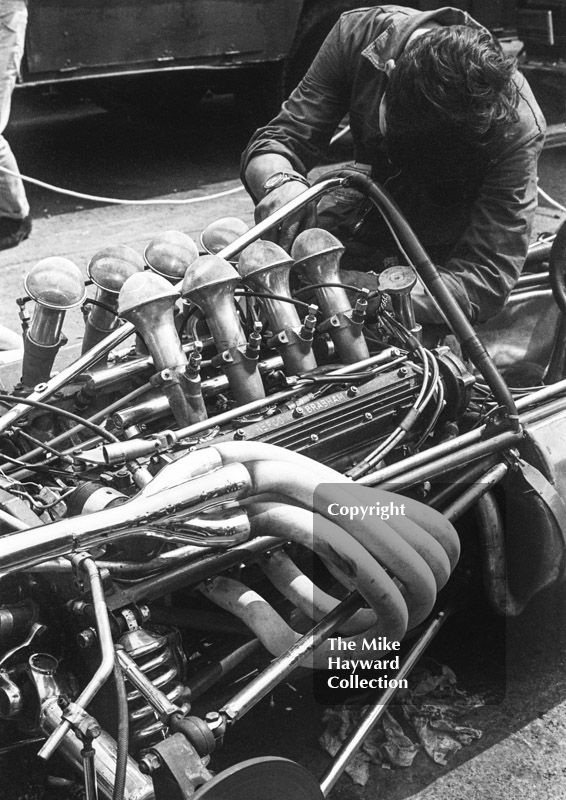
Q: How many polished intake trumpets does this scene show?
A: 8